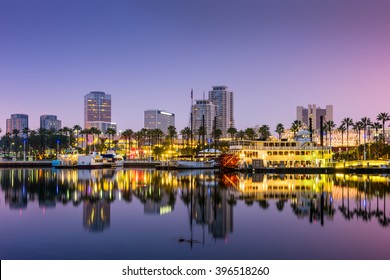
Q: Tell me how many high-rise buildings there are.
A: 7